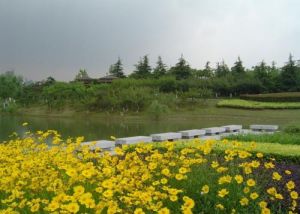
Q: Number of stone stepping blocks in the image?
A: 7